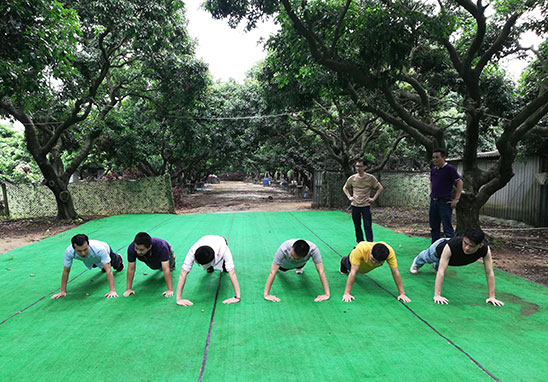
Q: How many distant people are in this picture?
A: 2